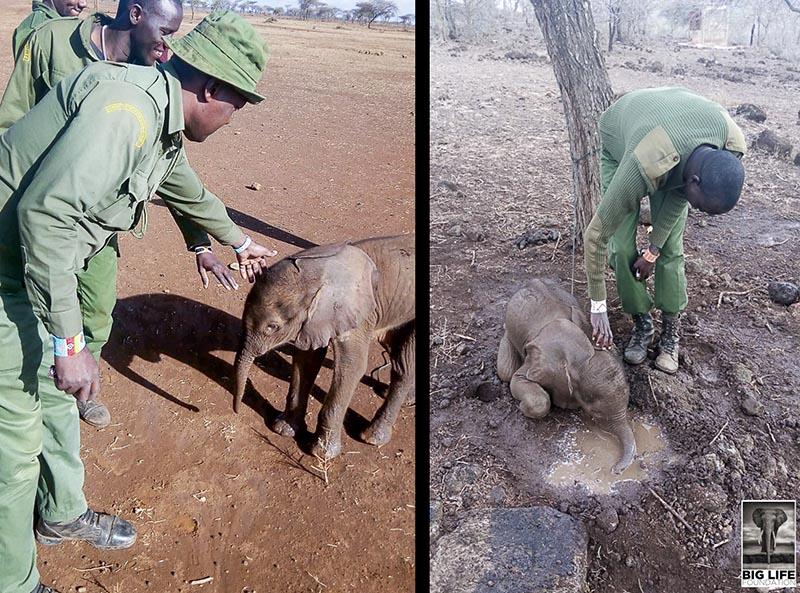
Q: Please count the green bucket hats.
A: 1